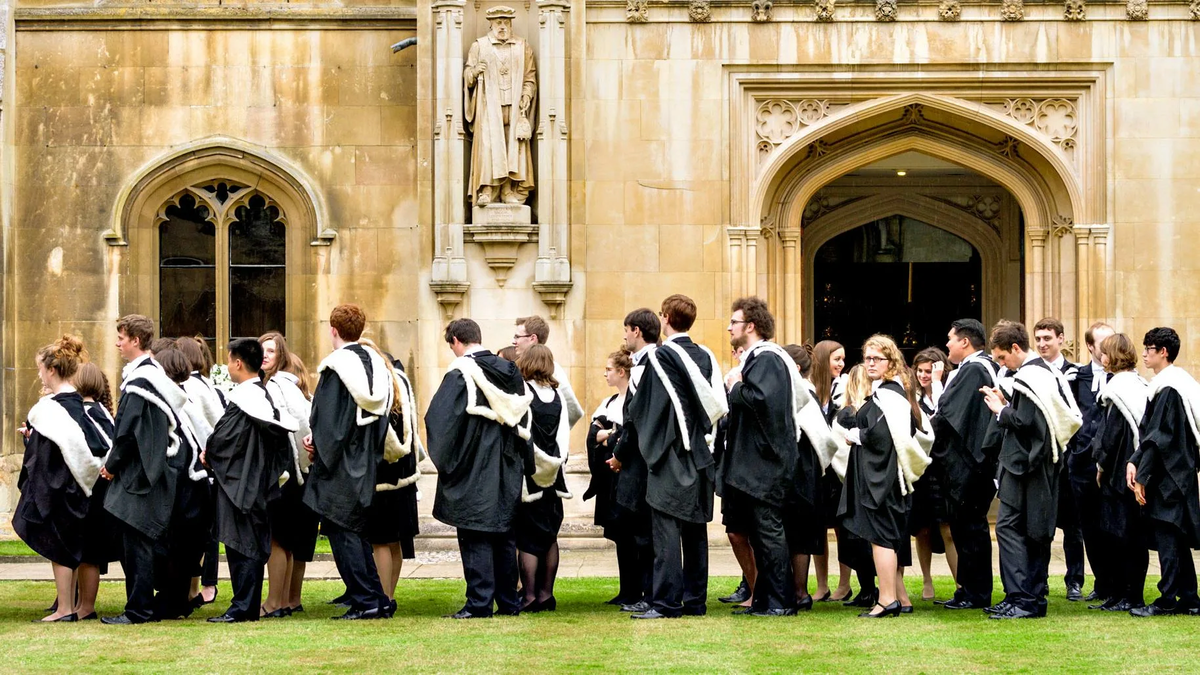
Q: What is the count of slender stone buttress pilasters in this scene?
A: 2